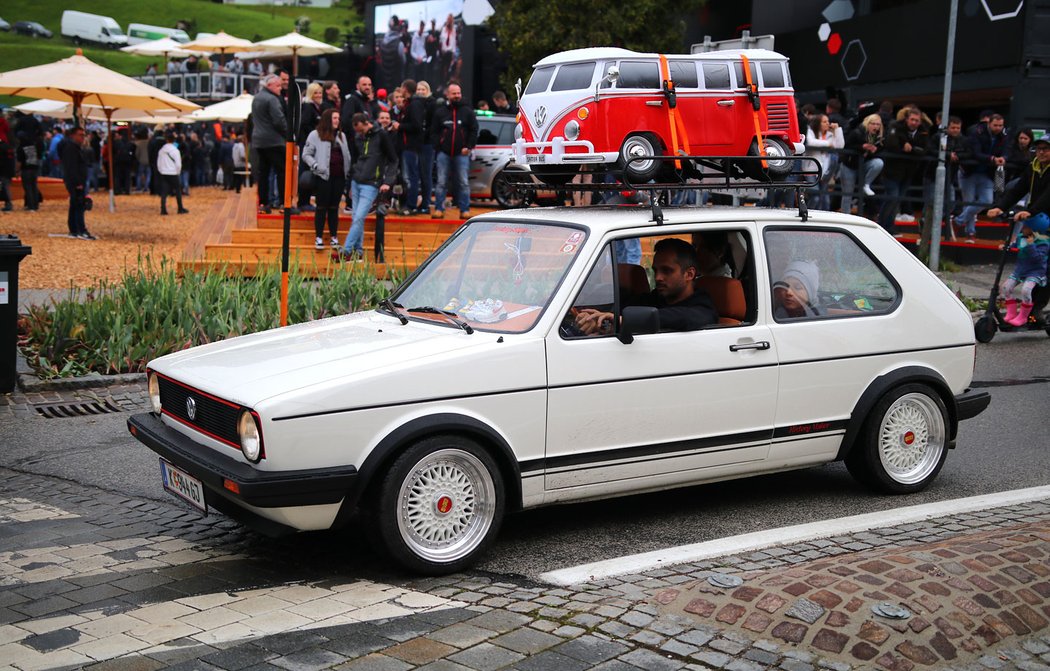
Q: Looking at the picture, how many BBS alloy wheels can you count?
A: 2